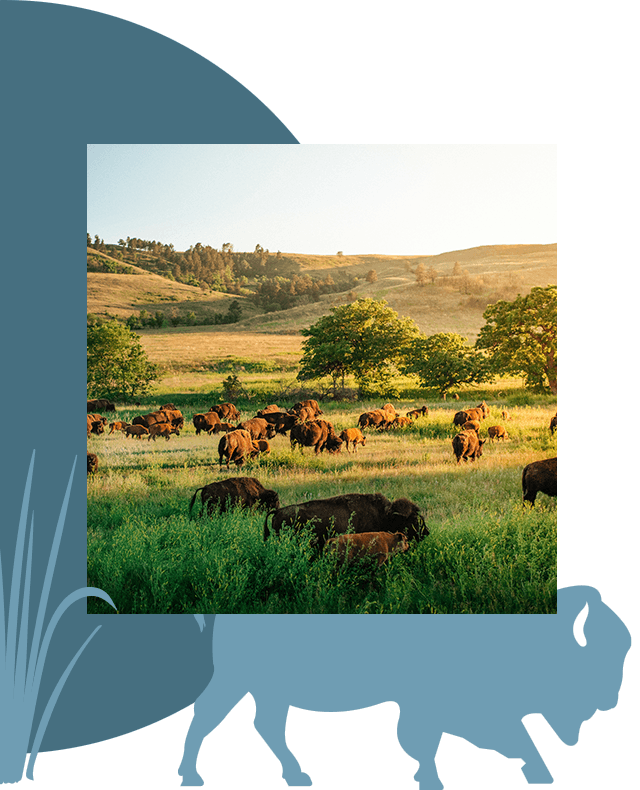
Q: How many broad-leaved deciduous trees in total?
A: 4